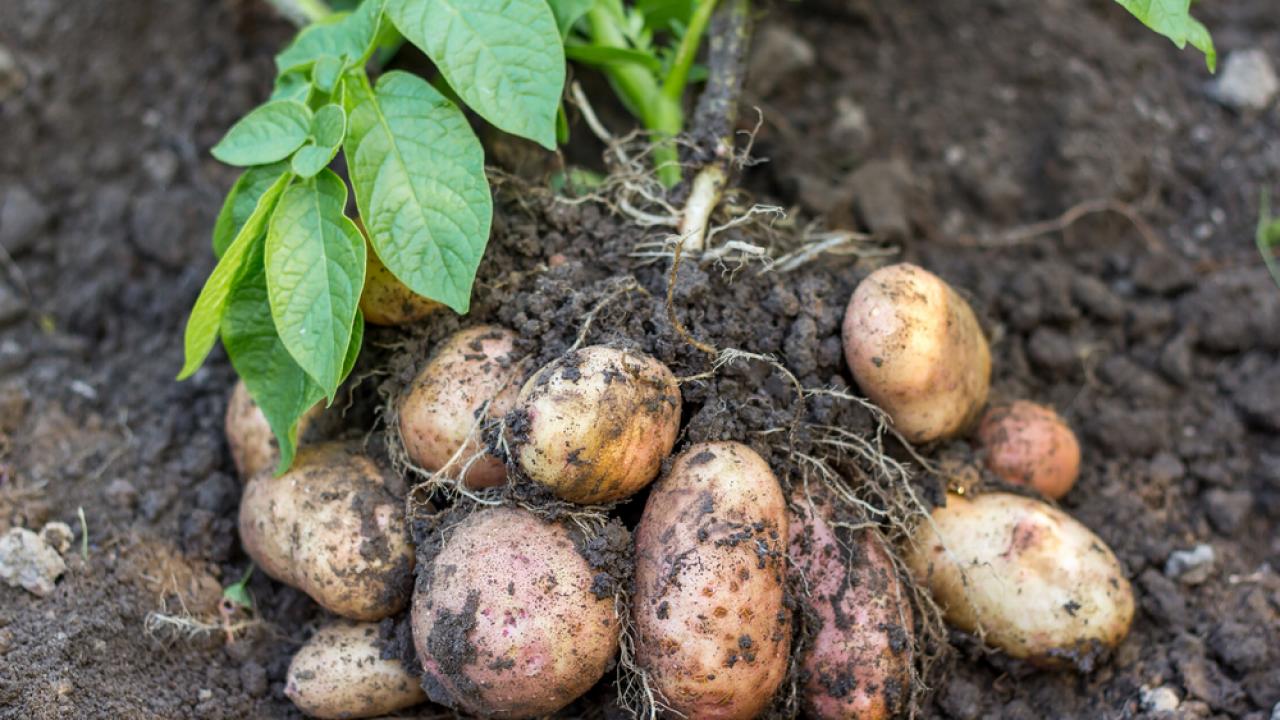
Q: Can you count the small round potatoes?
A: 1